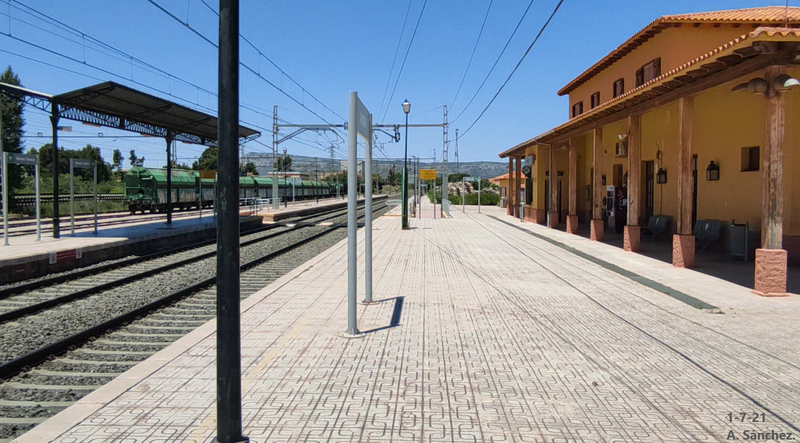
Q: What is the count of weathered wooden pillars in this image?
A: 8